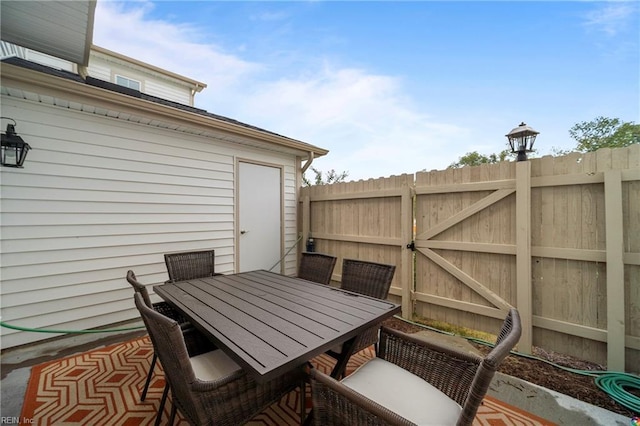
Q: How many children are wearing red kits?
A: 0